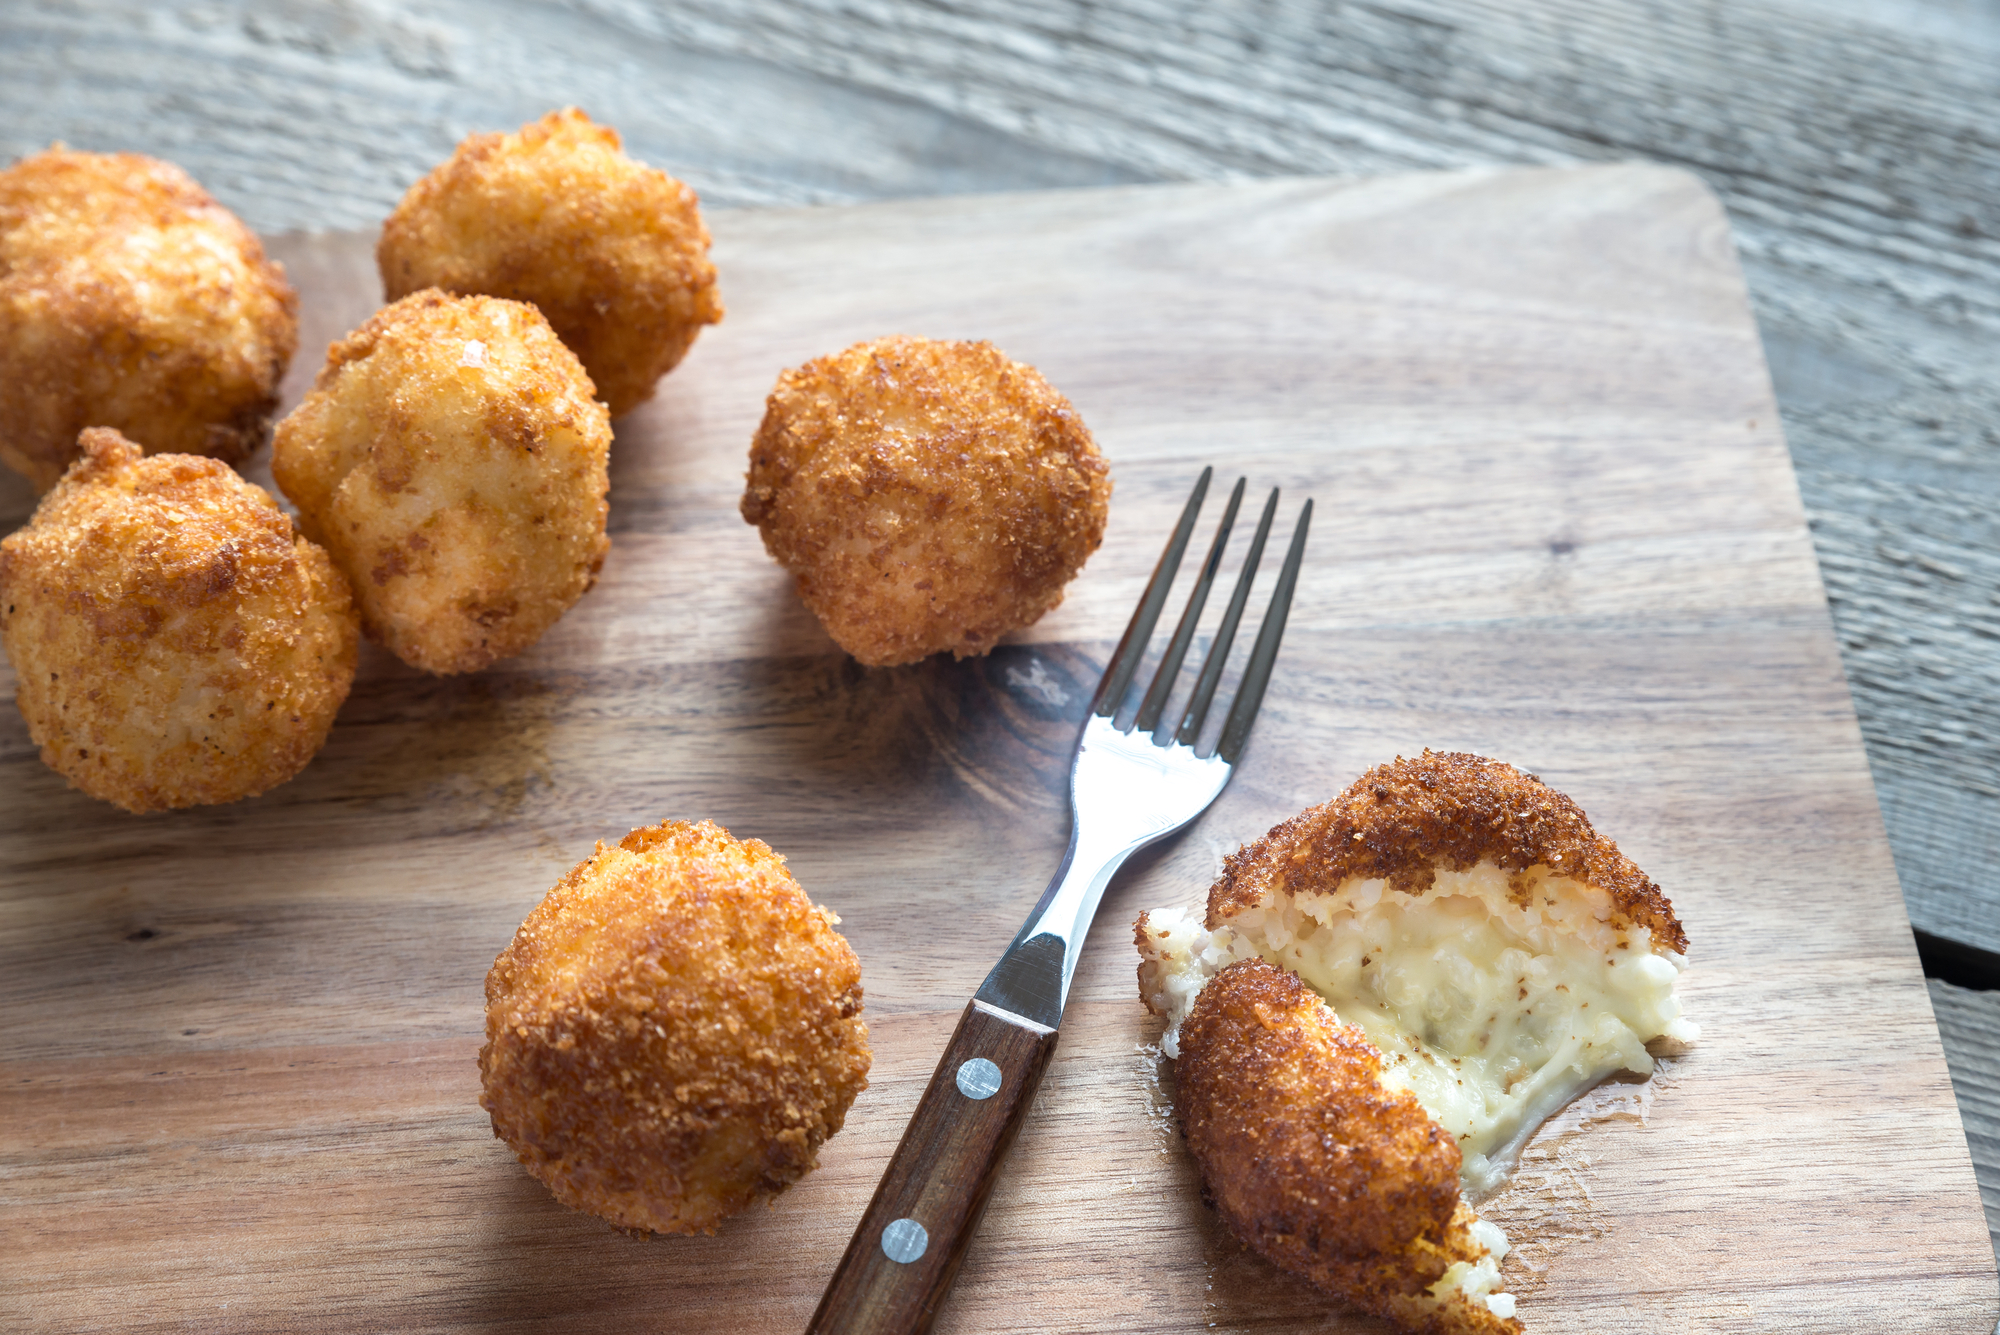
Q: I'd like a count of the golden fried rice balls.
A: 7